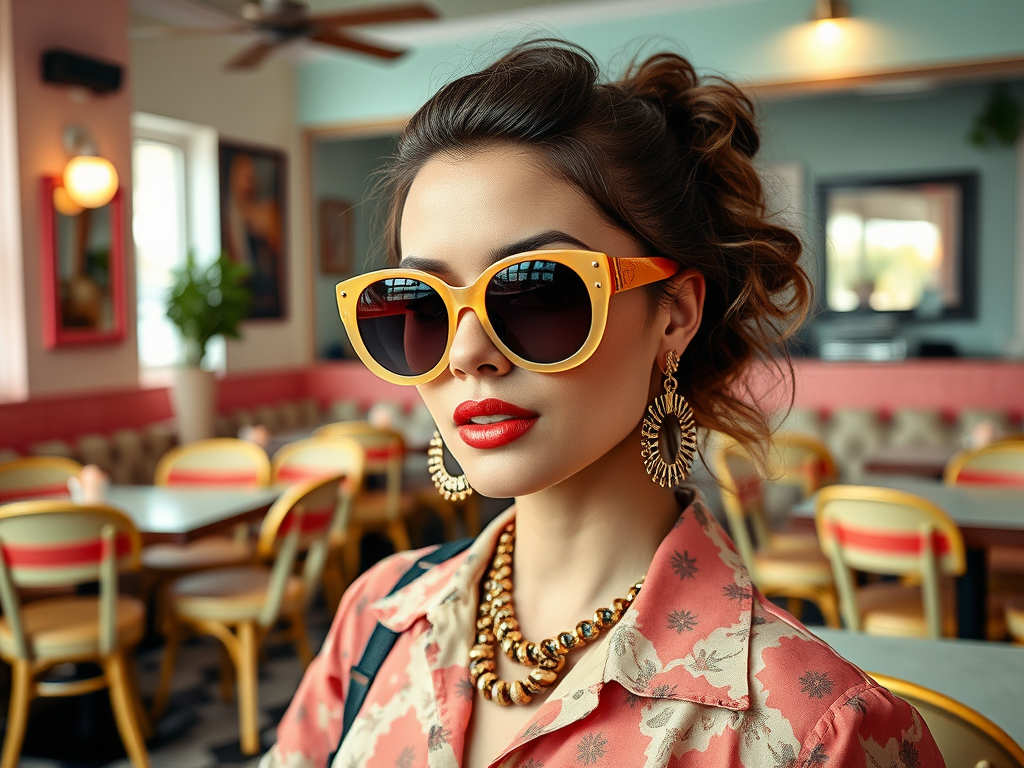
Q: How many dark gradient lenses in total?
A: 2